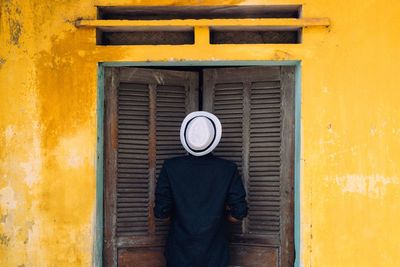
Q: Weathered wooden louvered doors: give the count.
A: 2